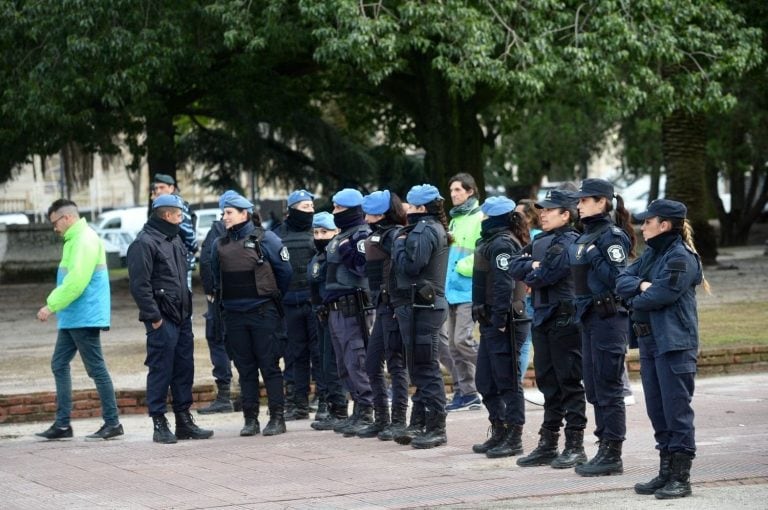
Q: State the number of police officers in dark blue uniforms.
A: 12